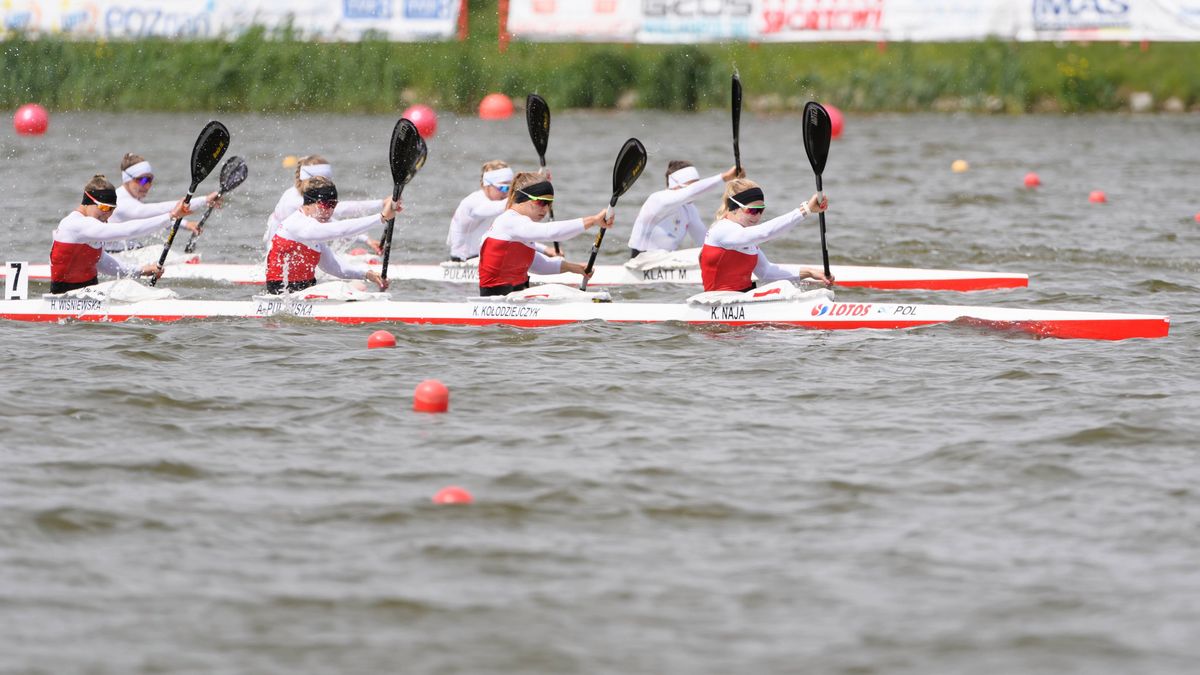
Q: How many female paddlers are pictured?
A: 8